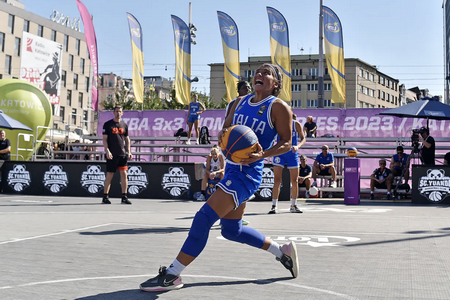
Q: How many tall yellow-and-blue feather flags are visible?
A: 5